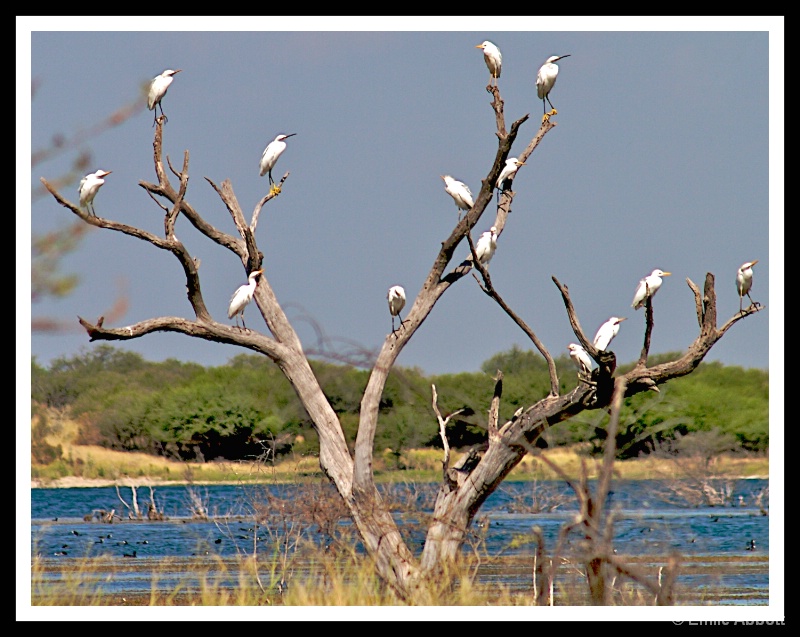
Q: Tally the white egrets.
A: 14